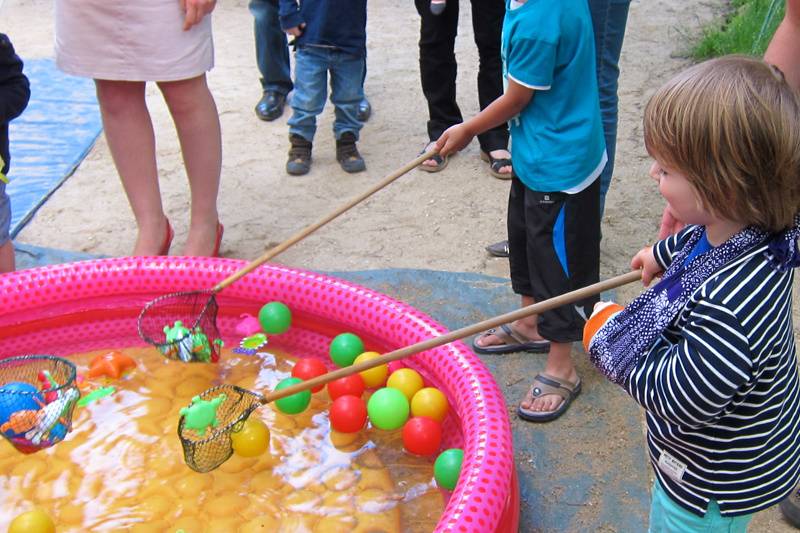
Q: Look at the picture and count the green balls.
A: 5